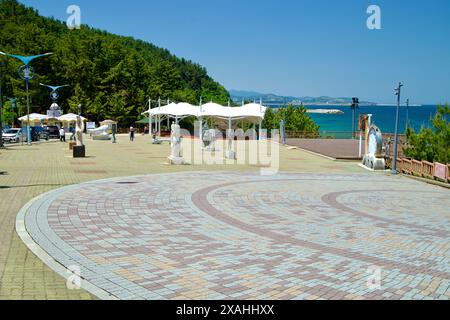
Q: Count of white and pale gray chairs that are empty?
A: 0